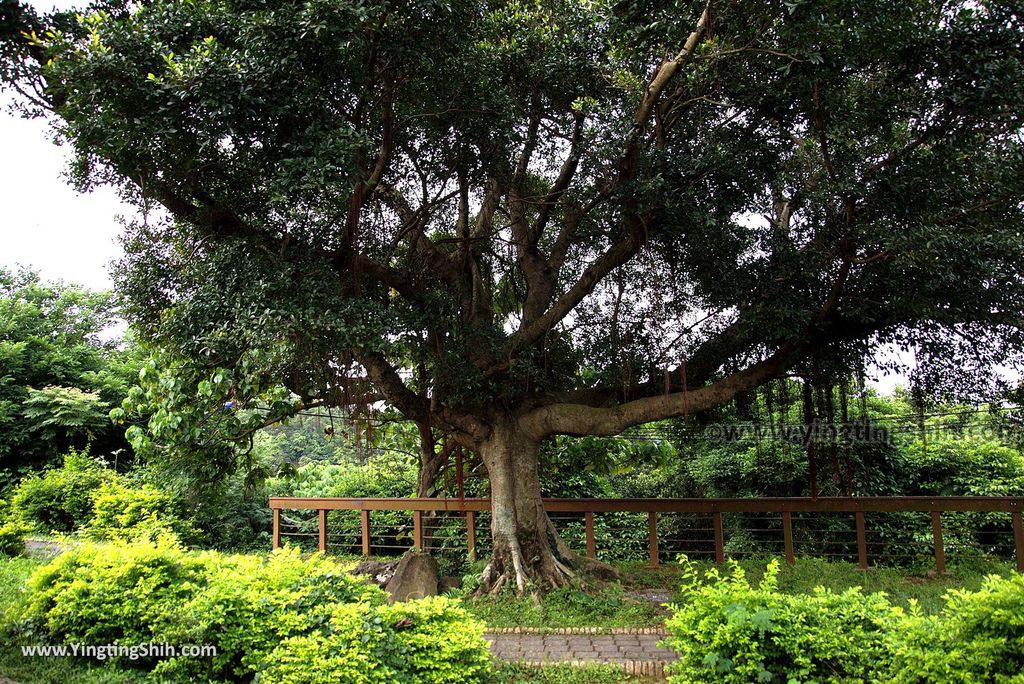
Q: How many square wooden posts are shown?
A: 12